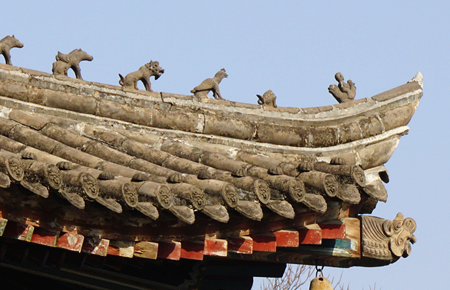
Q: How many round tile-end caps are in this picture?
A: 11